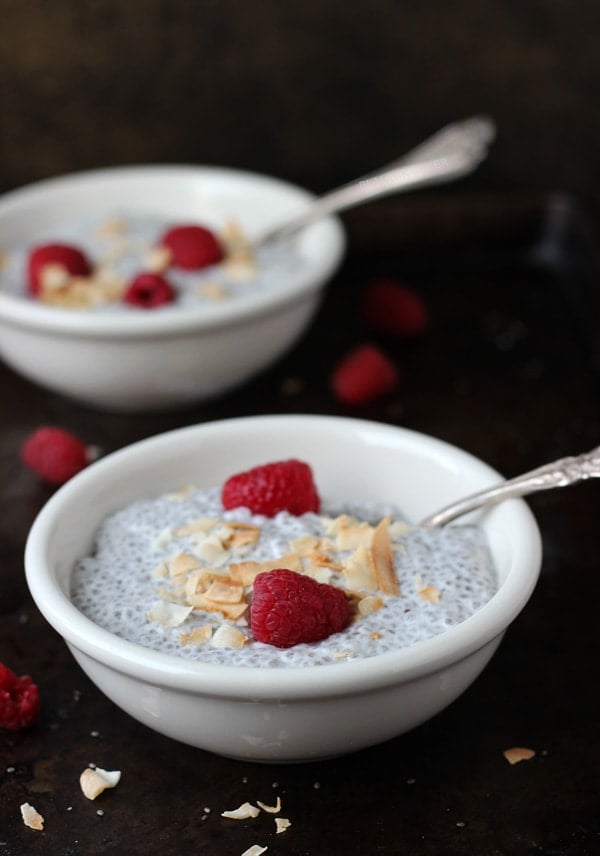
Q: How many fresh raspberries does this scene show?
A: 9